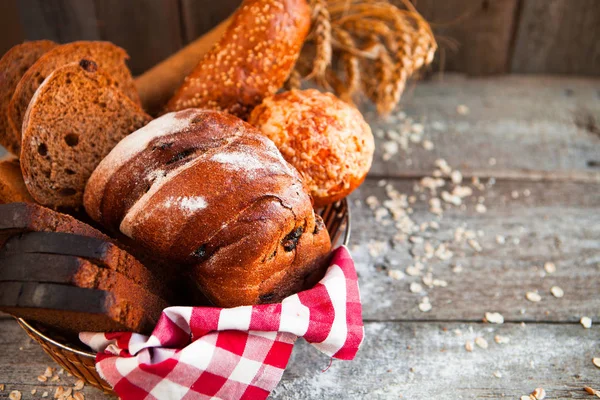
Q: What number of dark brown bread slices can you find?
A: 4